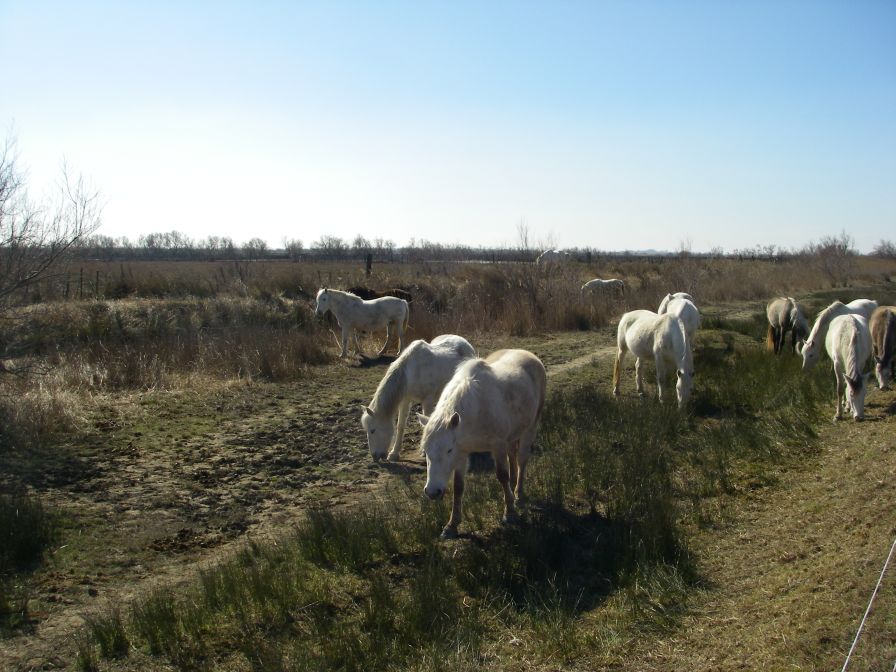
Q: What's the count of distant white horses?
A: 2